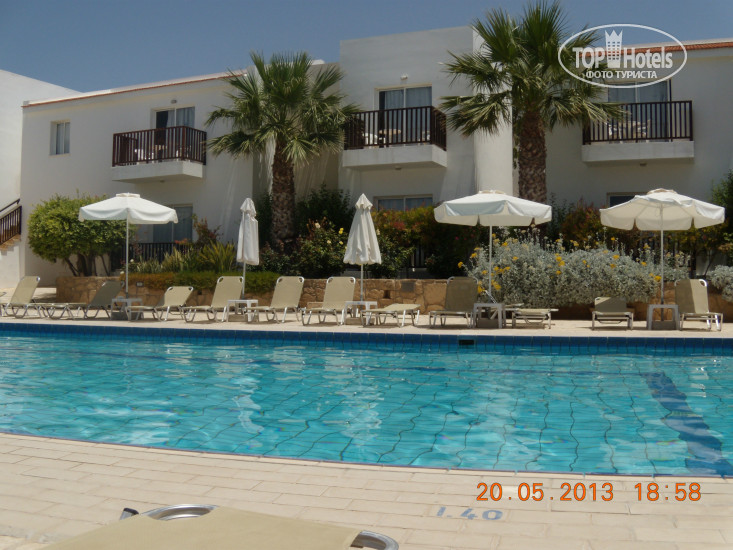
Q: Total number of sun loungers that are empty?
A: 12